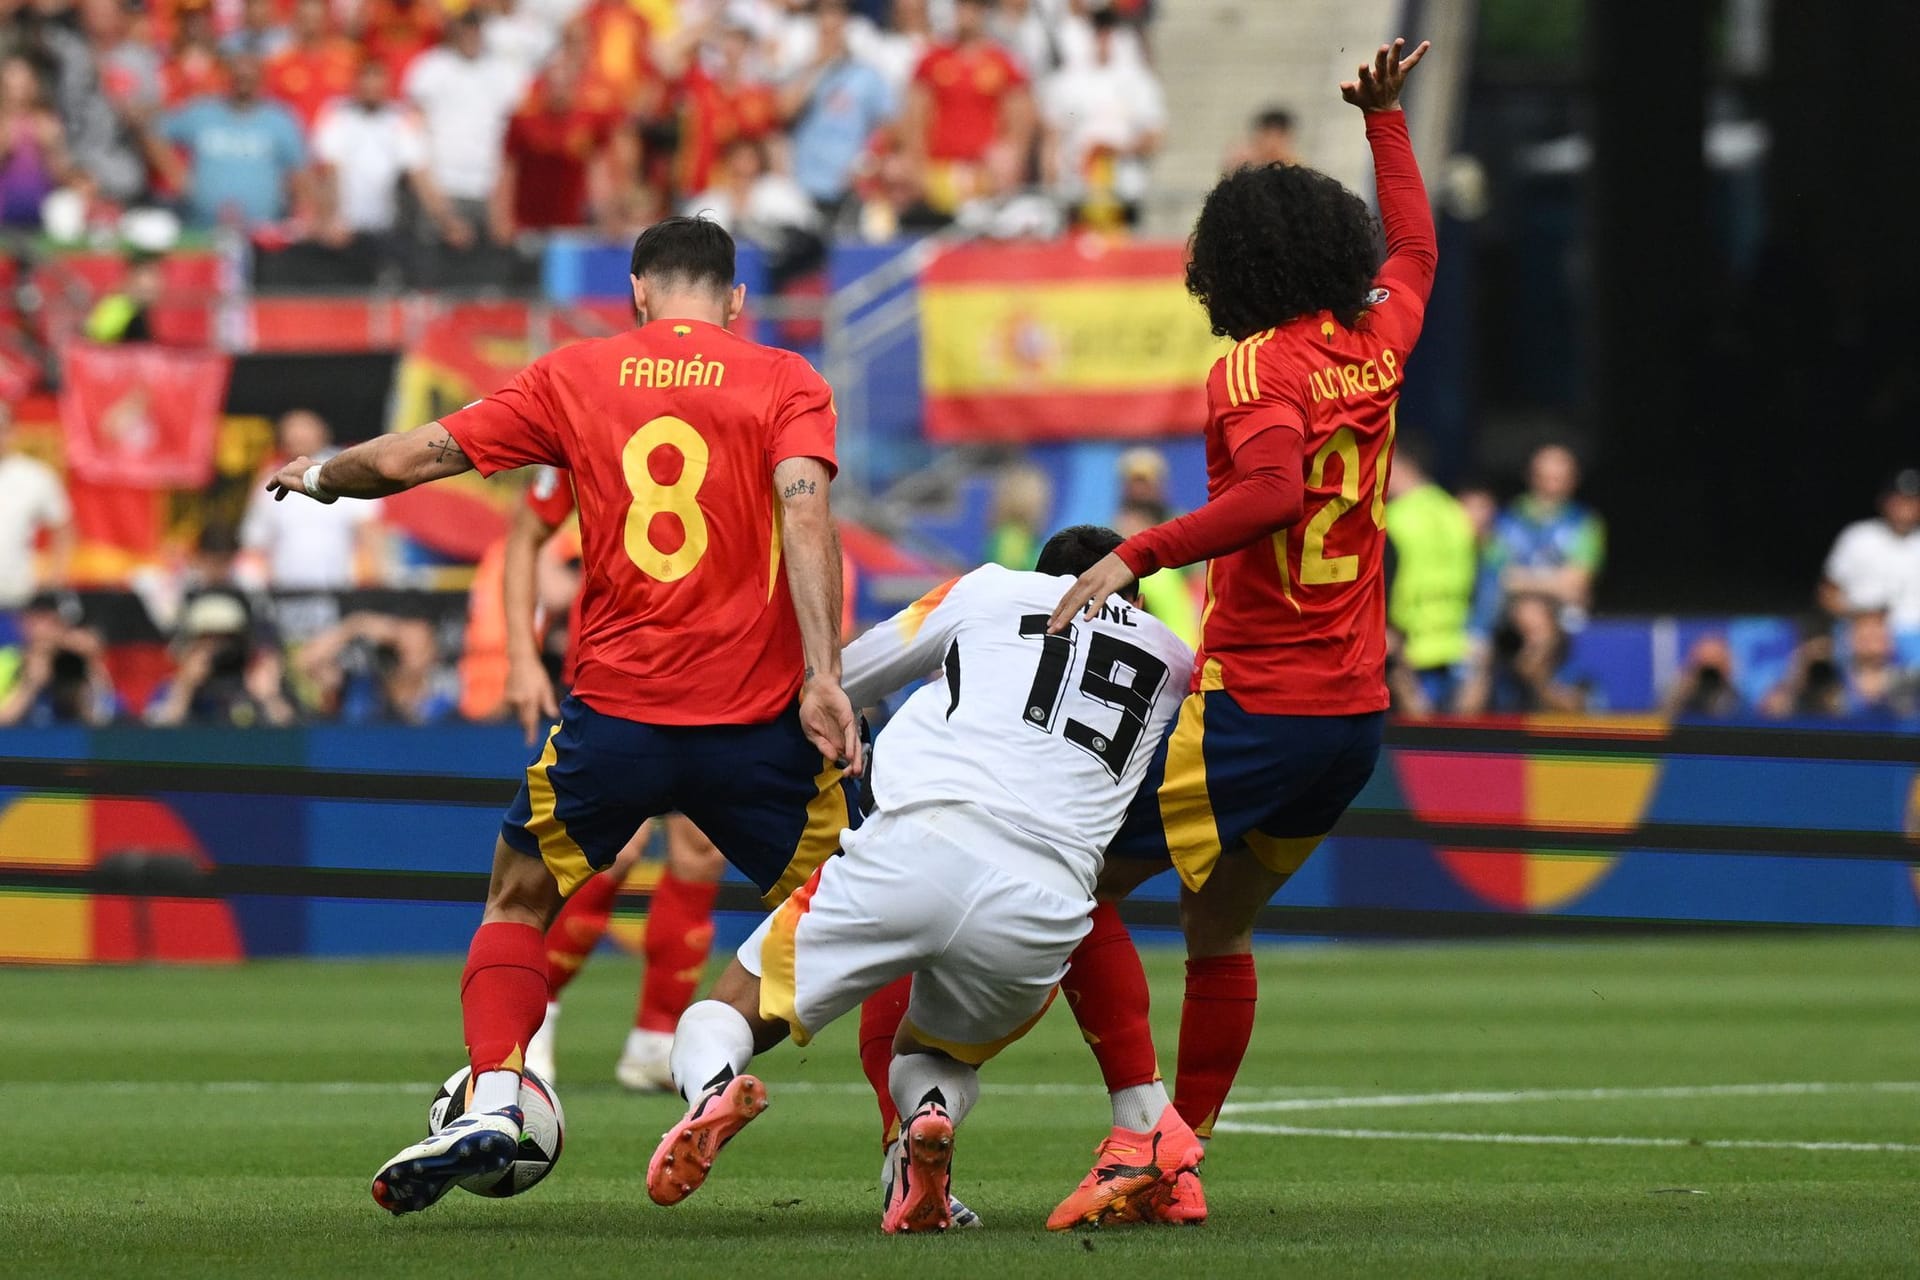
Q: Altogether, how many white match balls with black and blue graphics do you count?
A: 1